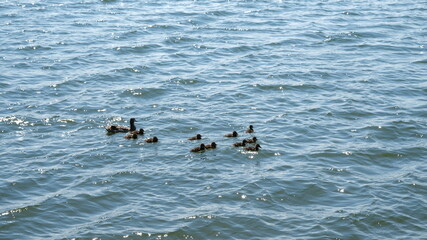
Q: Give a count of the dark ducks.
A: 12